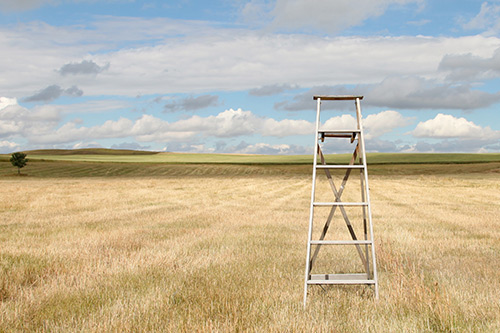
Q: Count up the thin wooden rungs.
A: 5